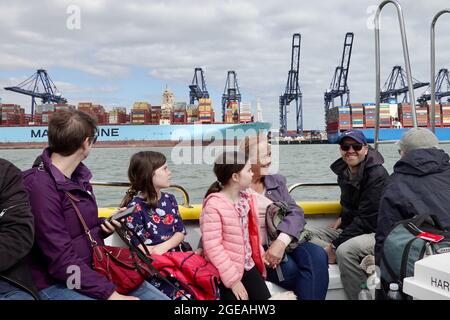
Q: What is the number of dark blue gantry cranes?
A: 7